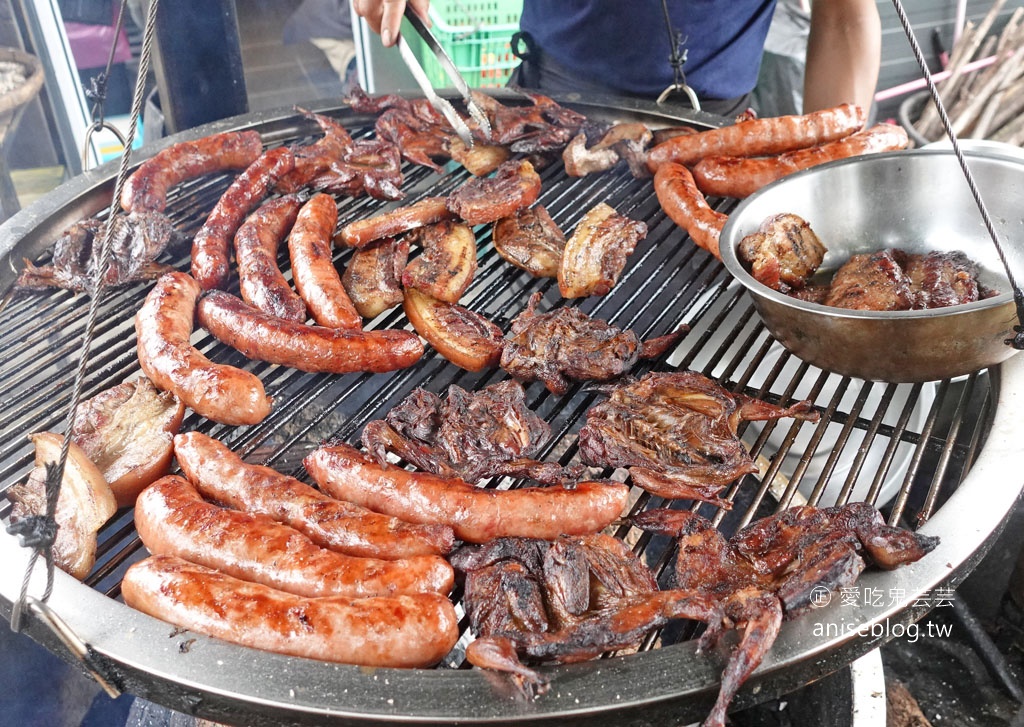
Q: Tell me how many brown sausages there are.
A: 13